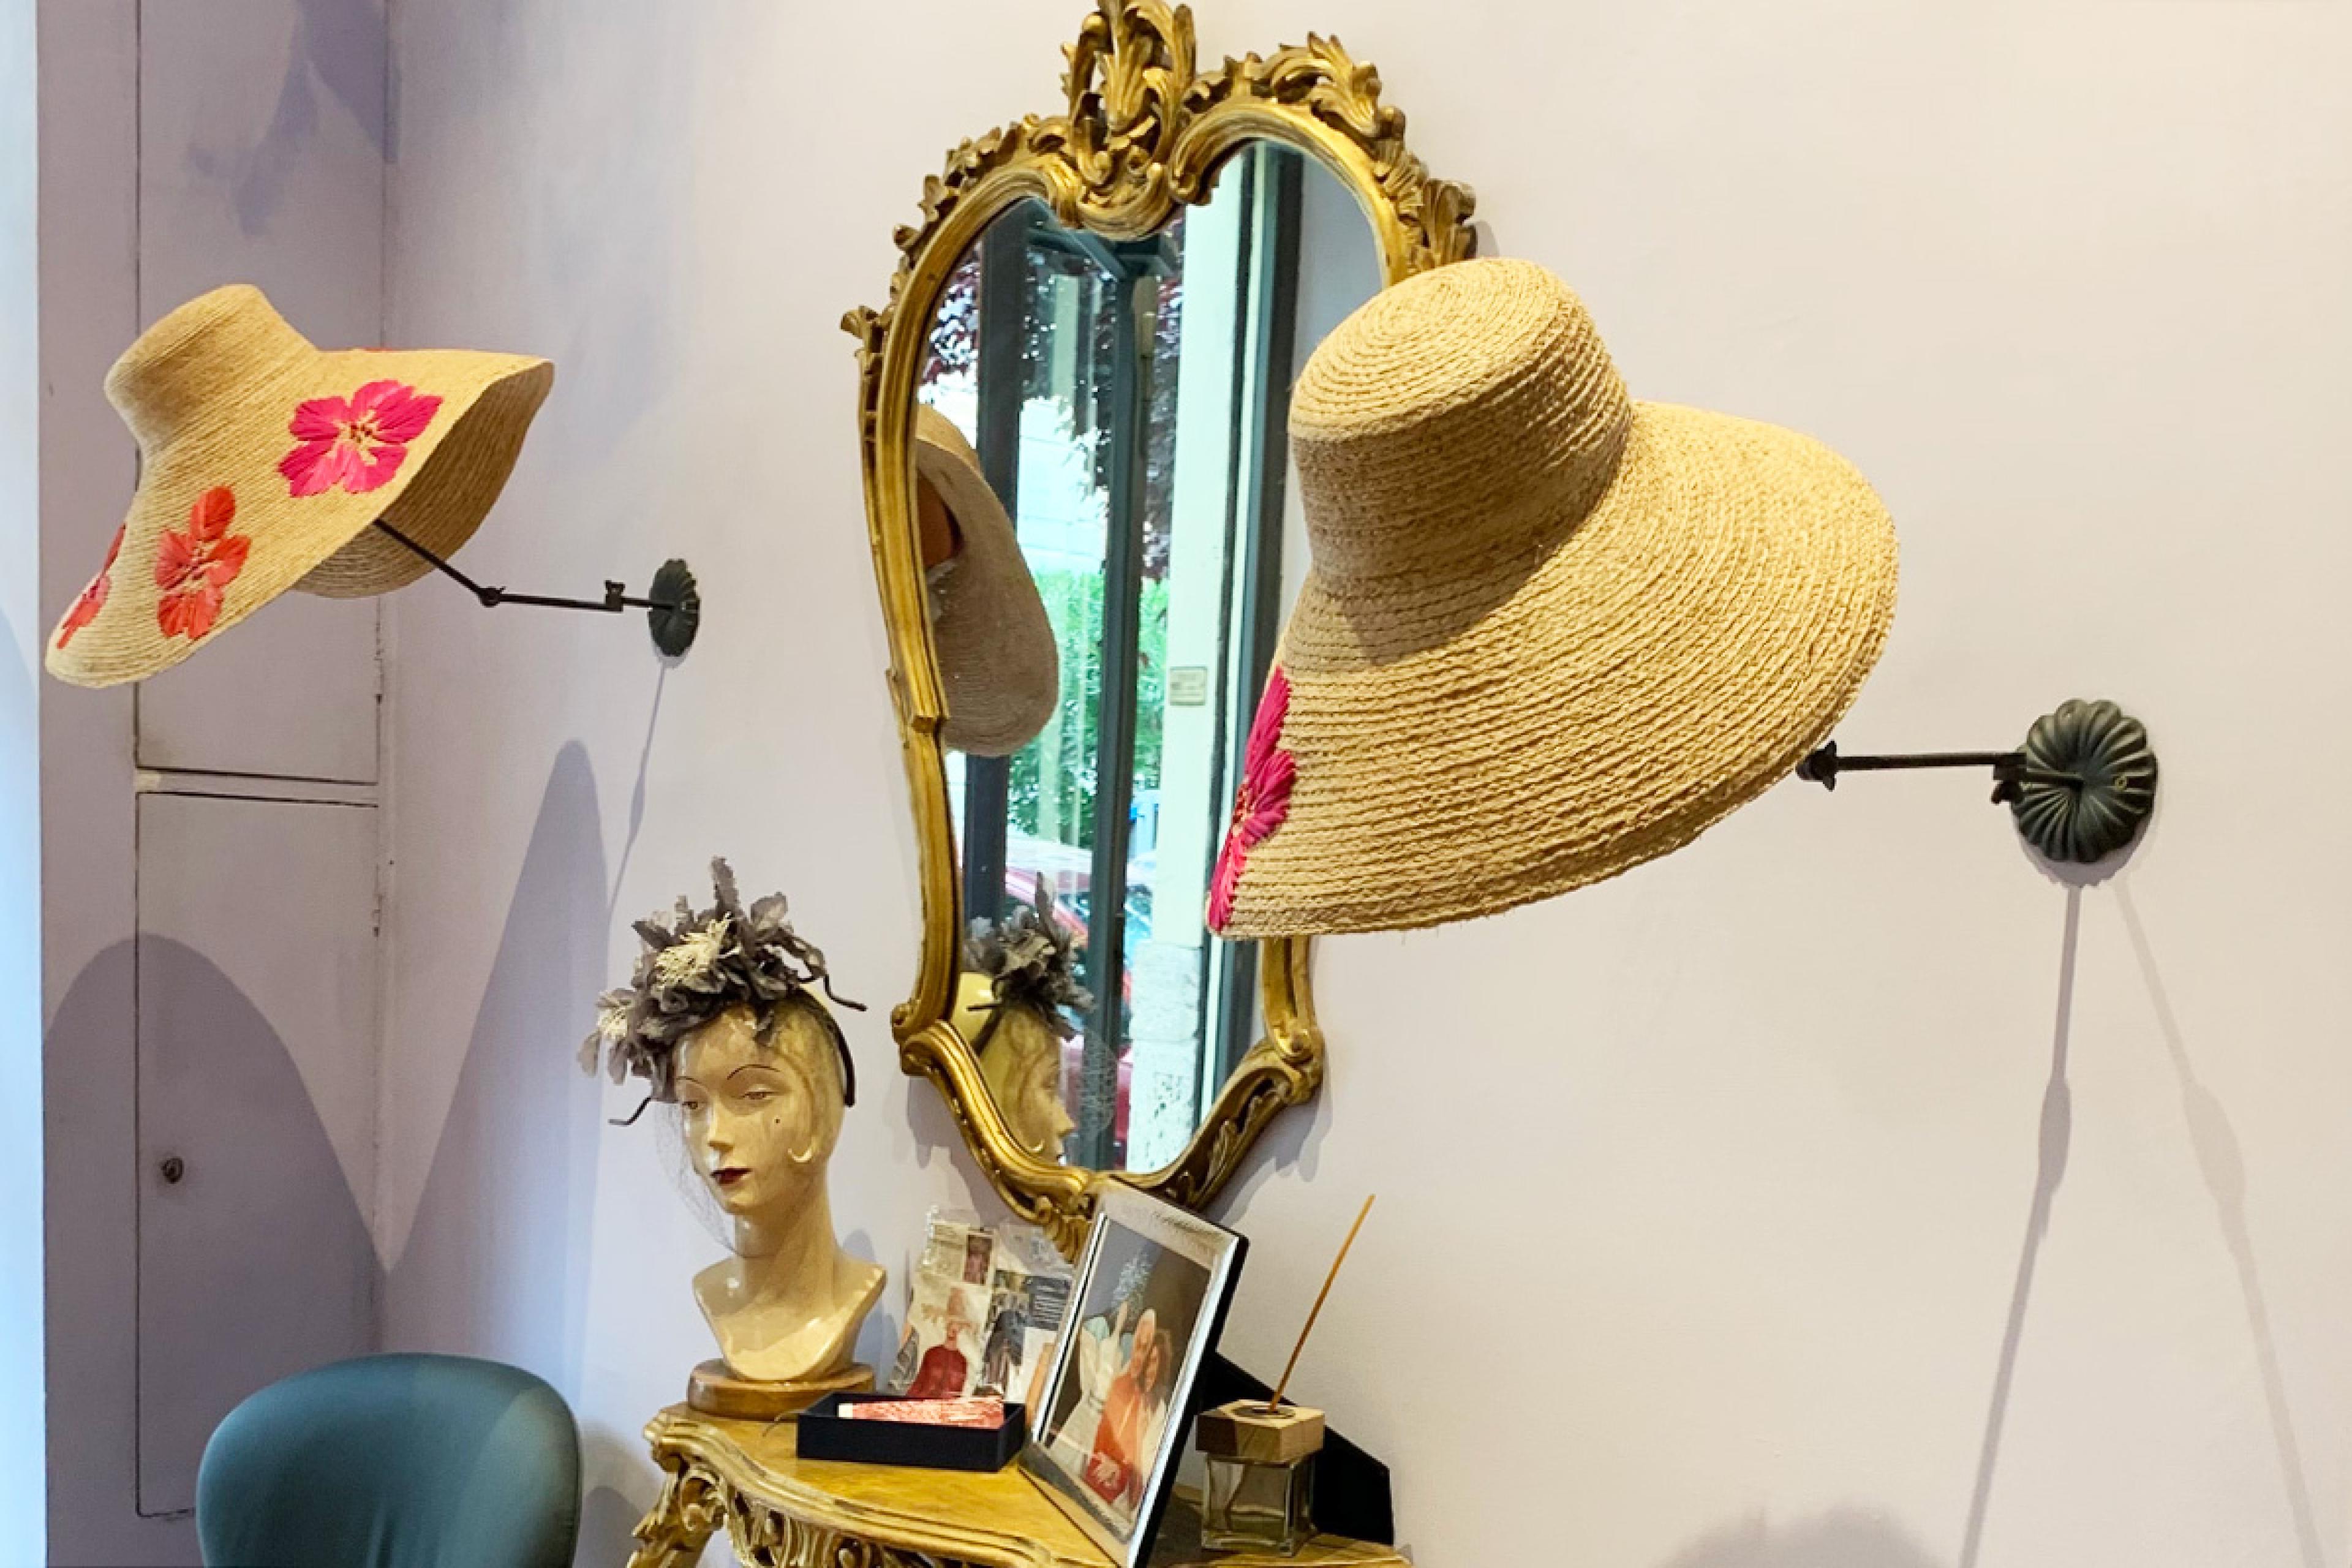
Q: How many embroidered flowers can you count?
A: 4